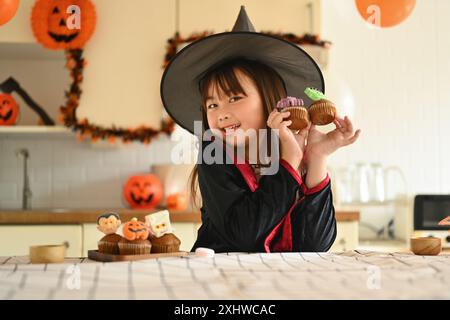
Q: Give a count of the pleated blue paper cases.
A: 0